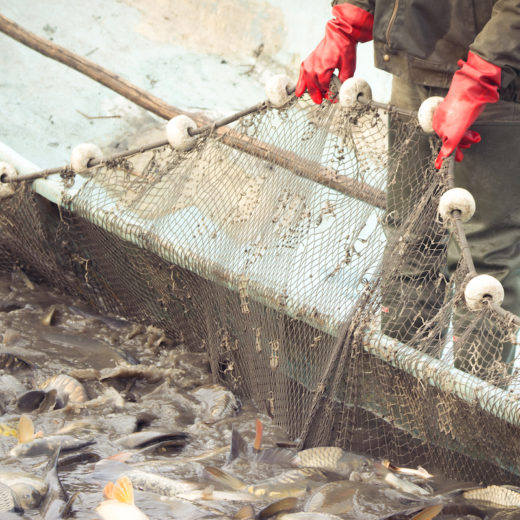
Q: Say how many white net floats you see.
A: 8